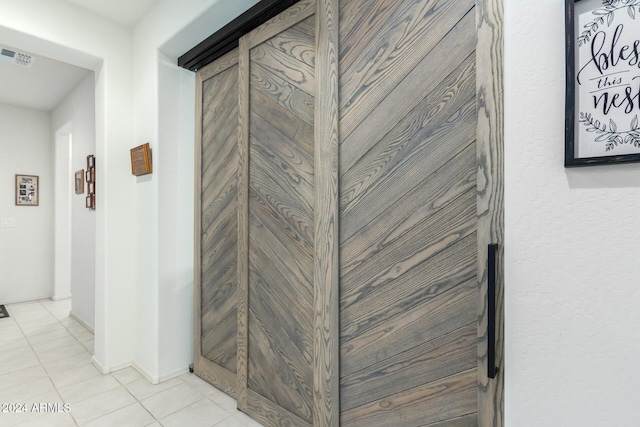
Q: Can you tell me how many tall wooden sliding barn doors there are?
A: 3